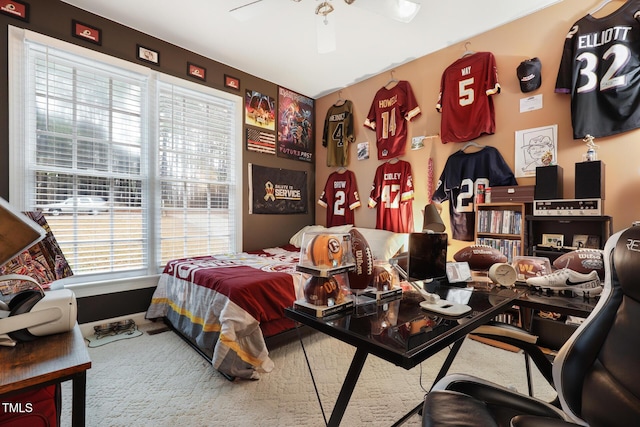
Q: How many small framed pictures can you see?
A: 5